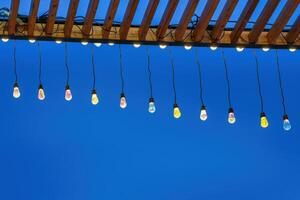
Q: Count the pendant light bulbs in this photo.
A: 11